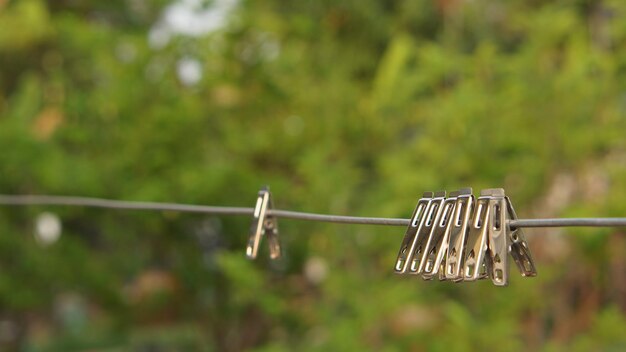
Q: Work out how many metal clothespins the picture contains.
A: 7